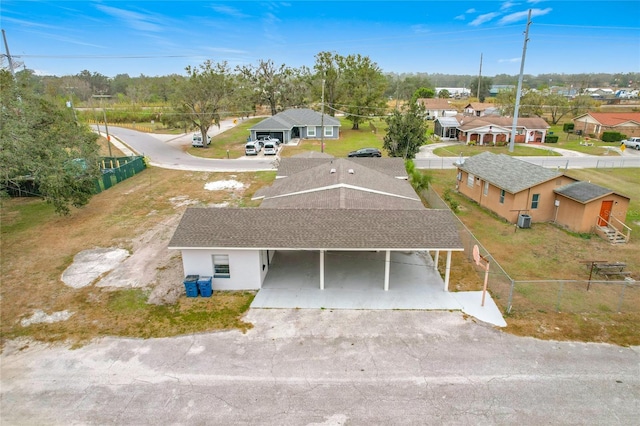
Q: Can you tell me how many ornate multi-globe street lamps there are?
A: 0